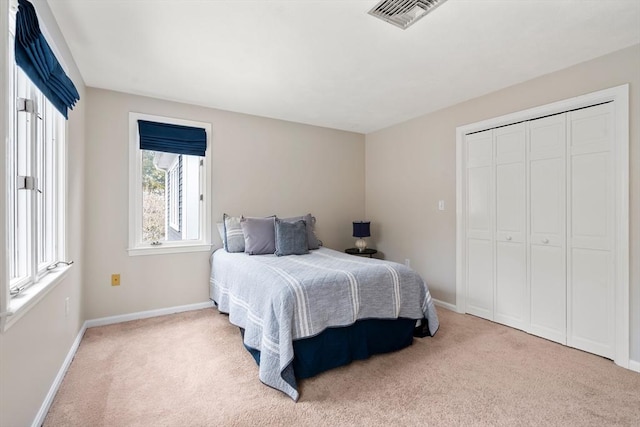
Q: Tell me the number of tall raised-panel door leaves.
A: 4